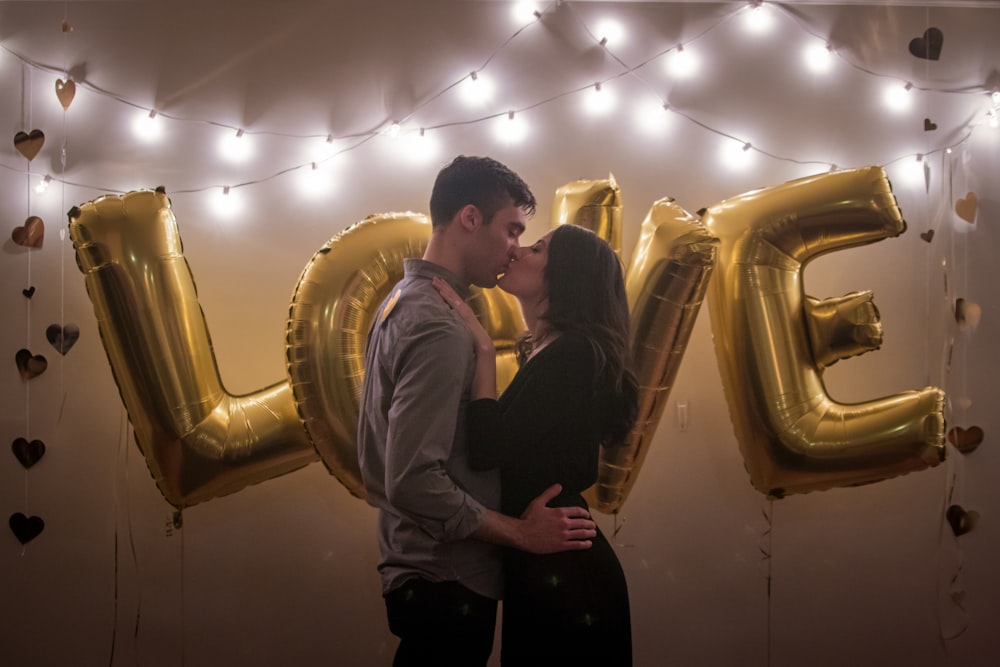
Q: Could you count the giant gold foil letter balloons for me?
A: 4